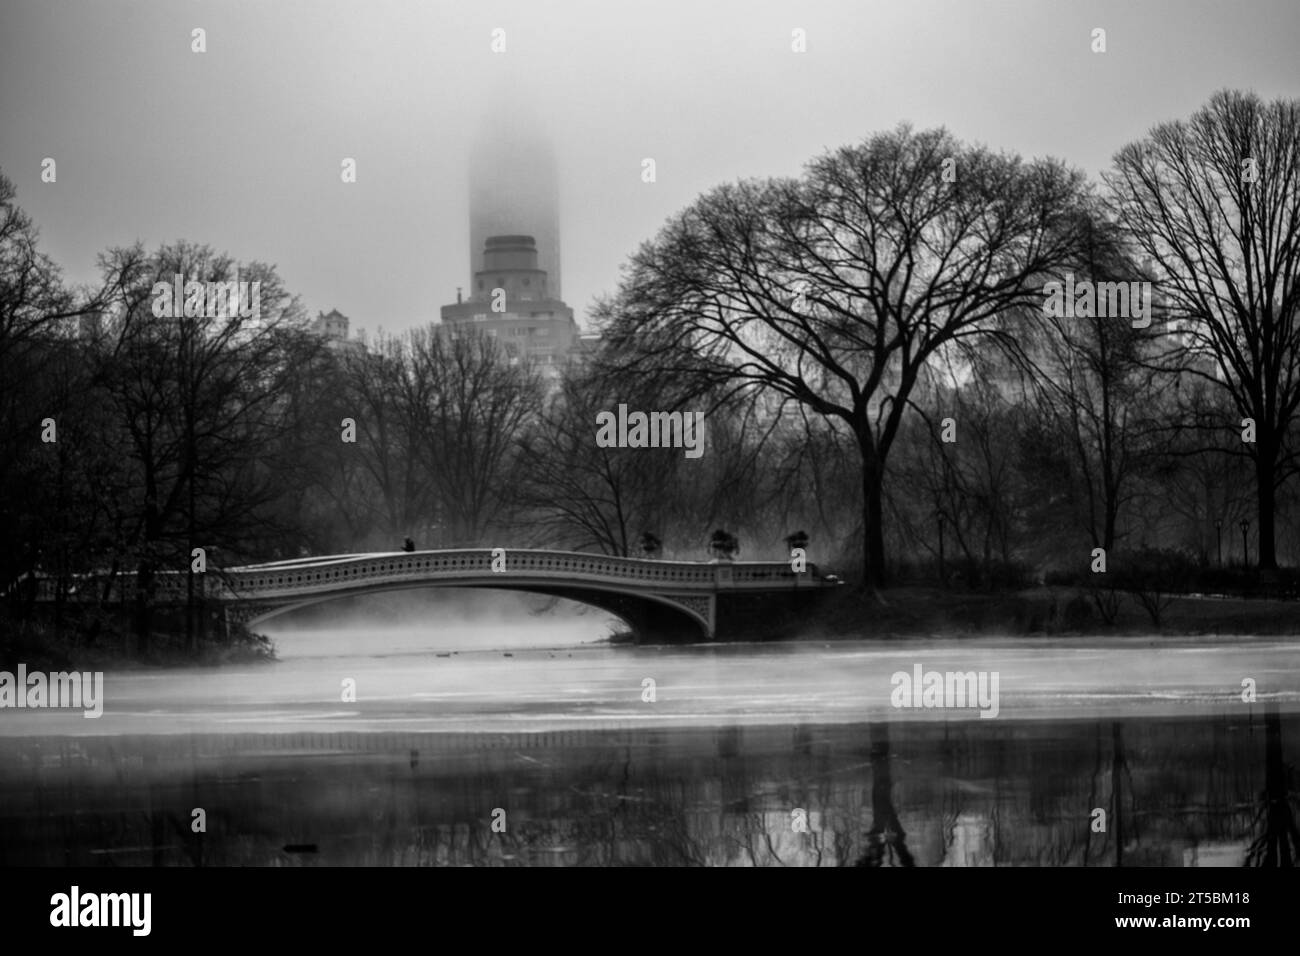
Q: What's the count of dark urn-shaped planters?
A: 3